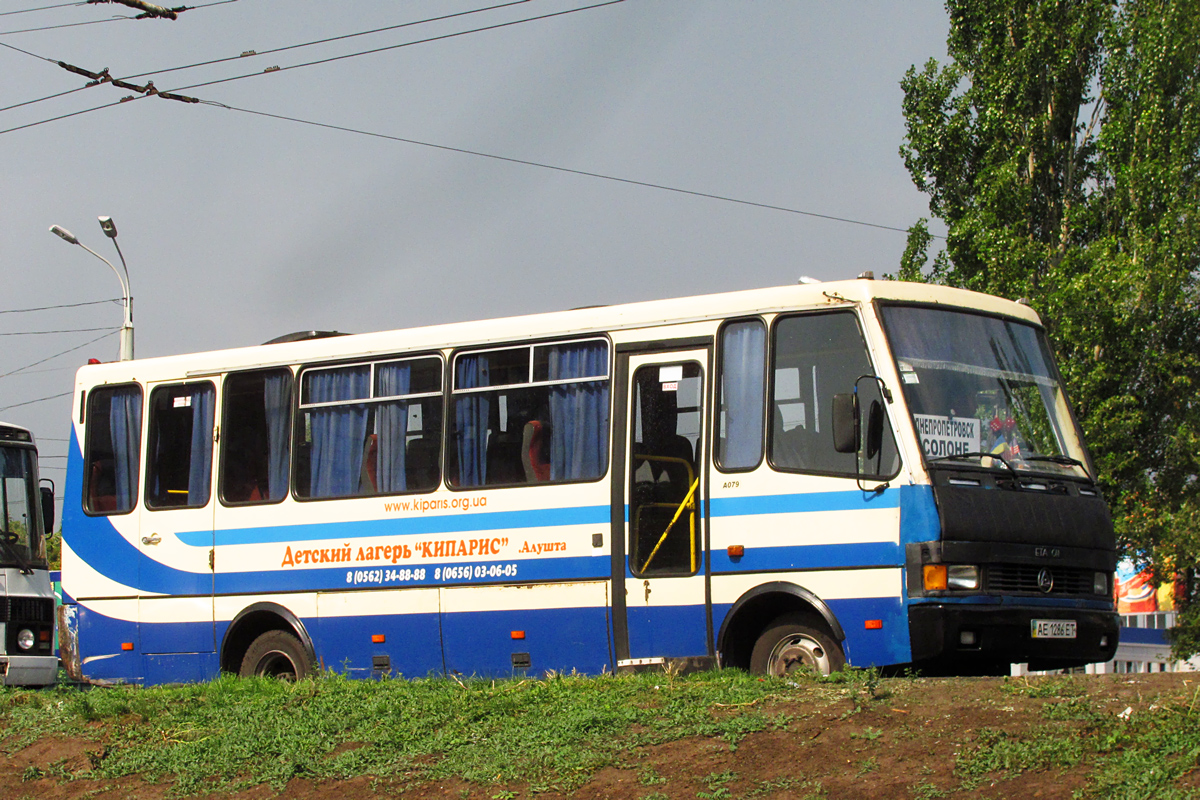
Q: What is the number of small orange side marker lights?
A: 5